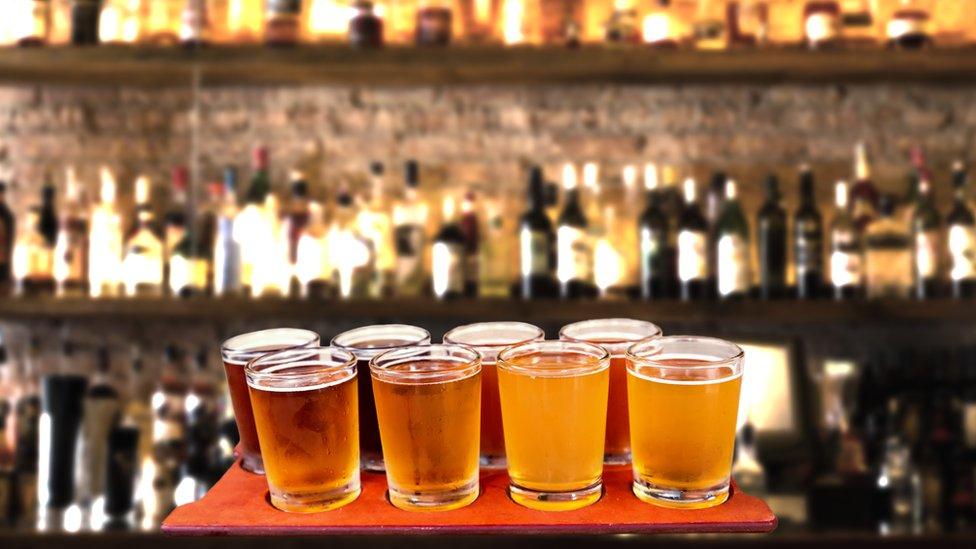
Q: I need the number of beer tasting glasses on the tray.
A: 8